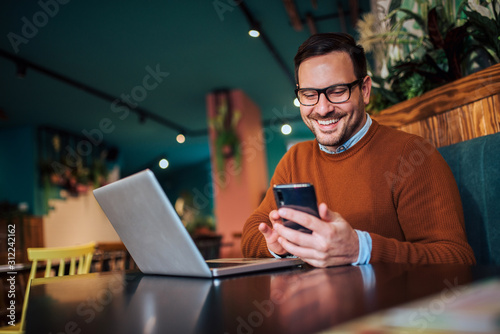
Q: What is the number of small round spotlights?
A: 5